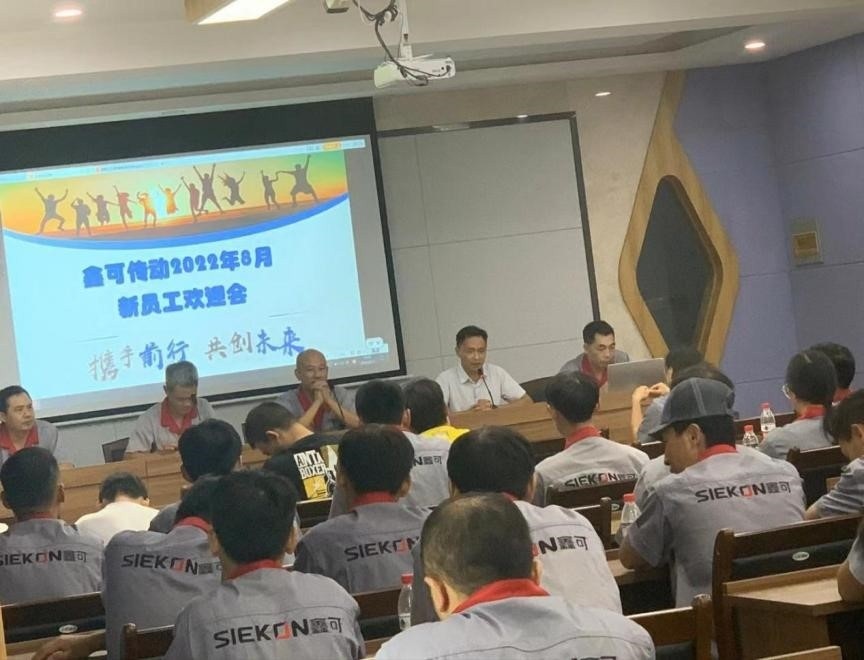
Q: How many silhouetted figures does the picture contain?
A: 11